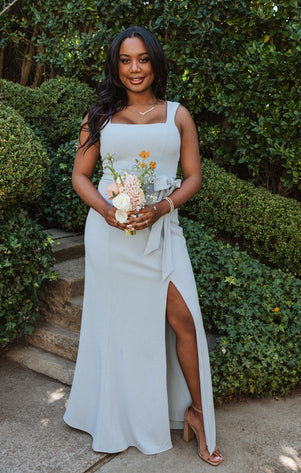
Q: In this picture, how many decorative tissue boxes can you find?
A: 0